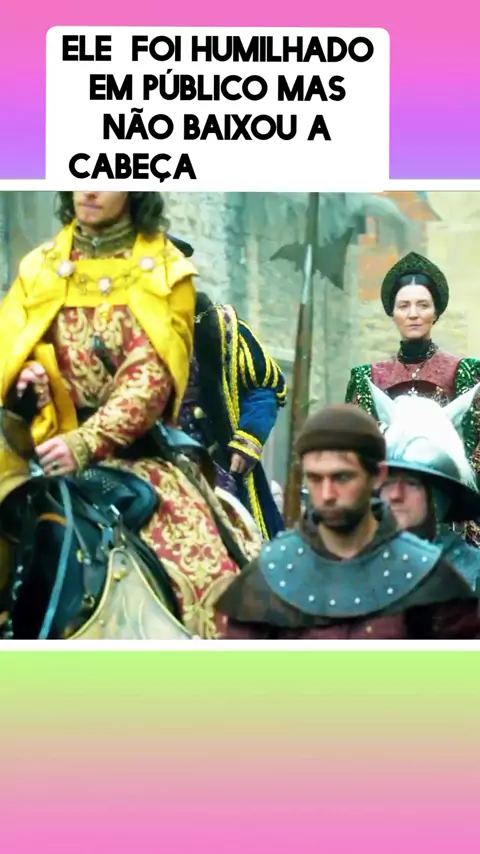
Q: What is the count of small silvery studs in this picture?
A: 15